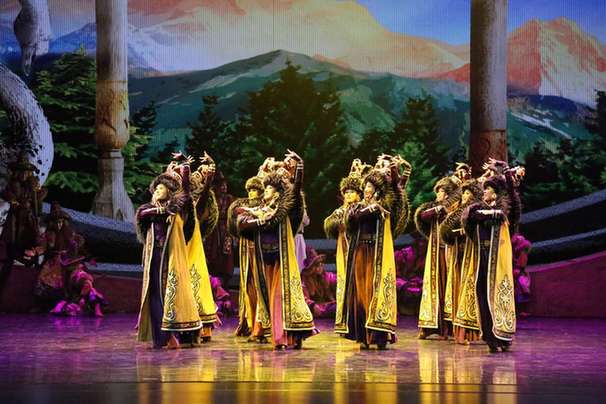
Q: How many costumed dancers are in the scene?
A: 9